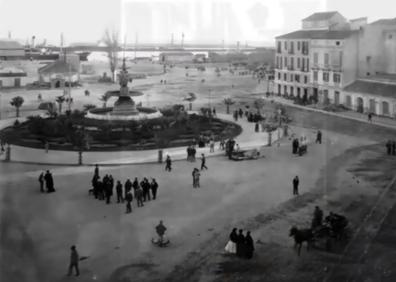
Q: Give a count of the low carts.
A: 1